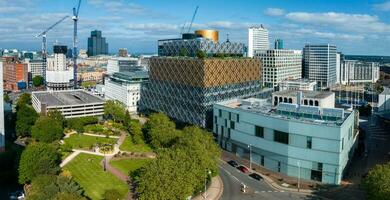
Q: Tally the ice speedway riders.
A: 0